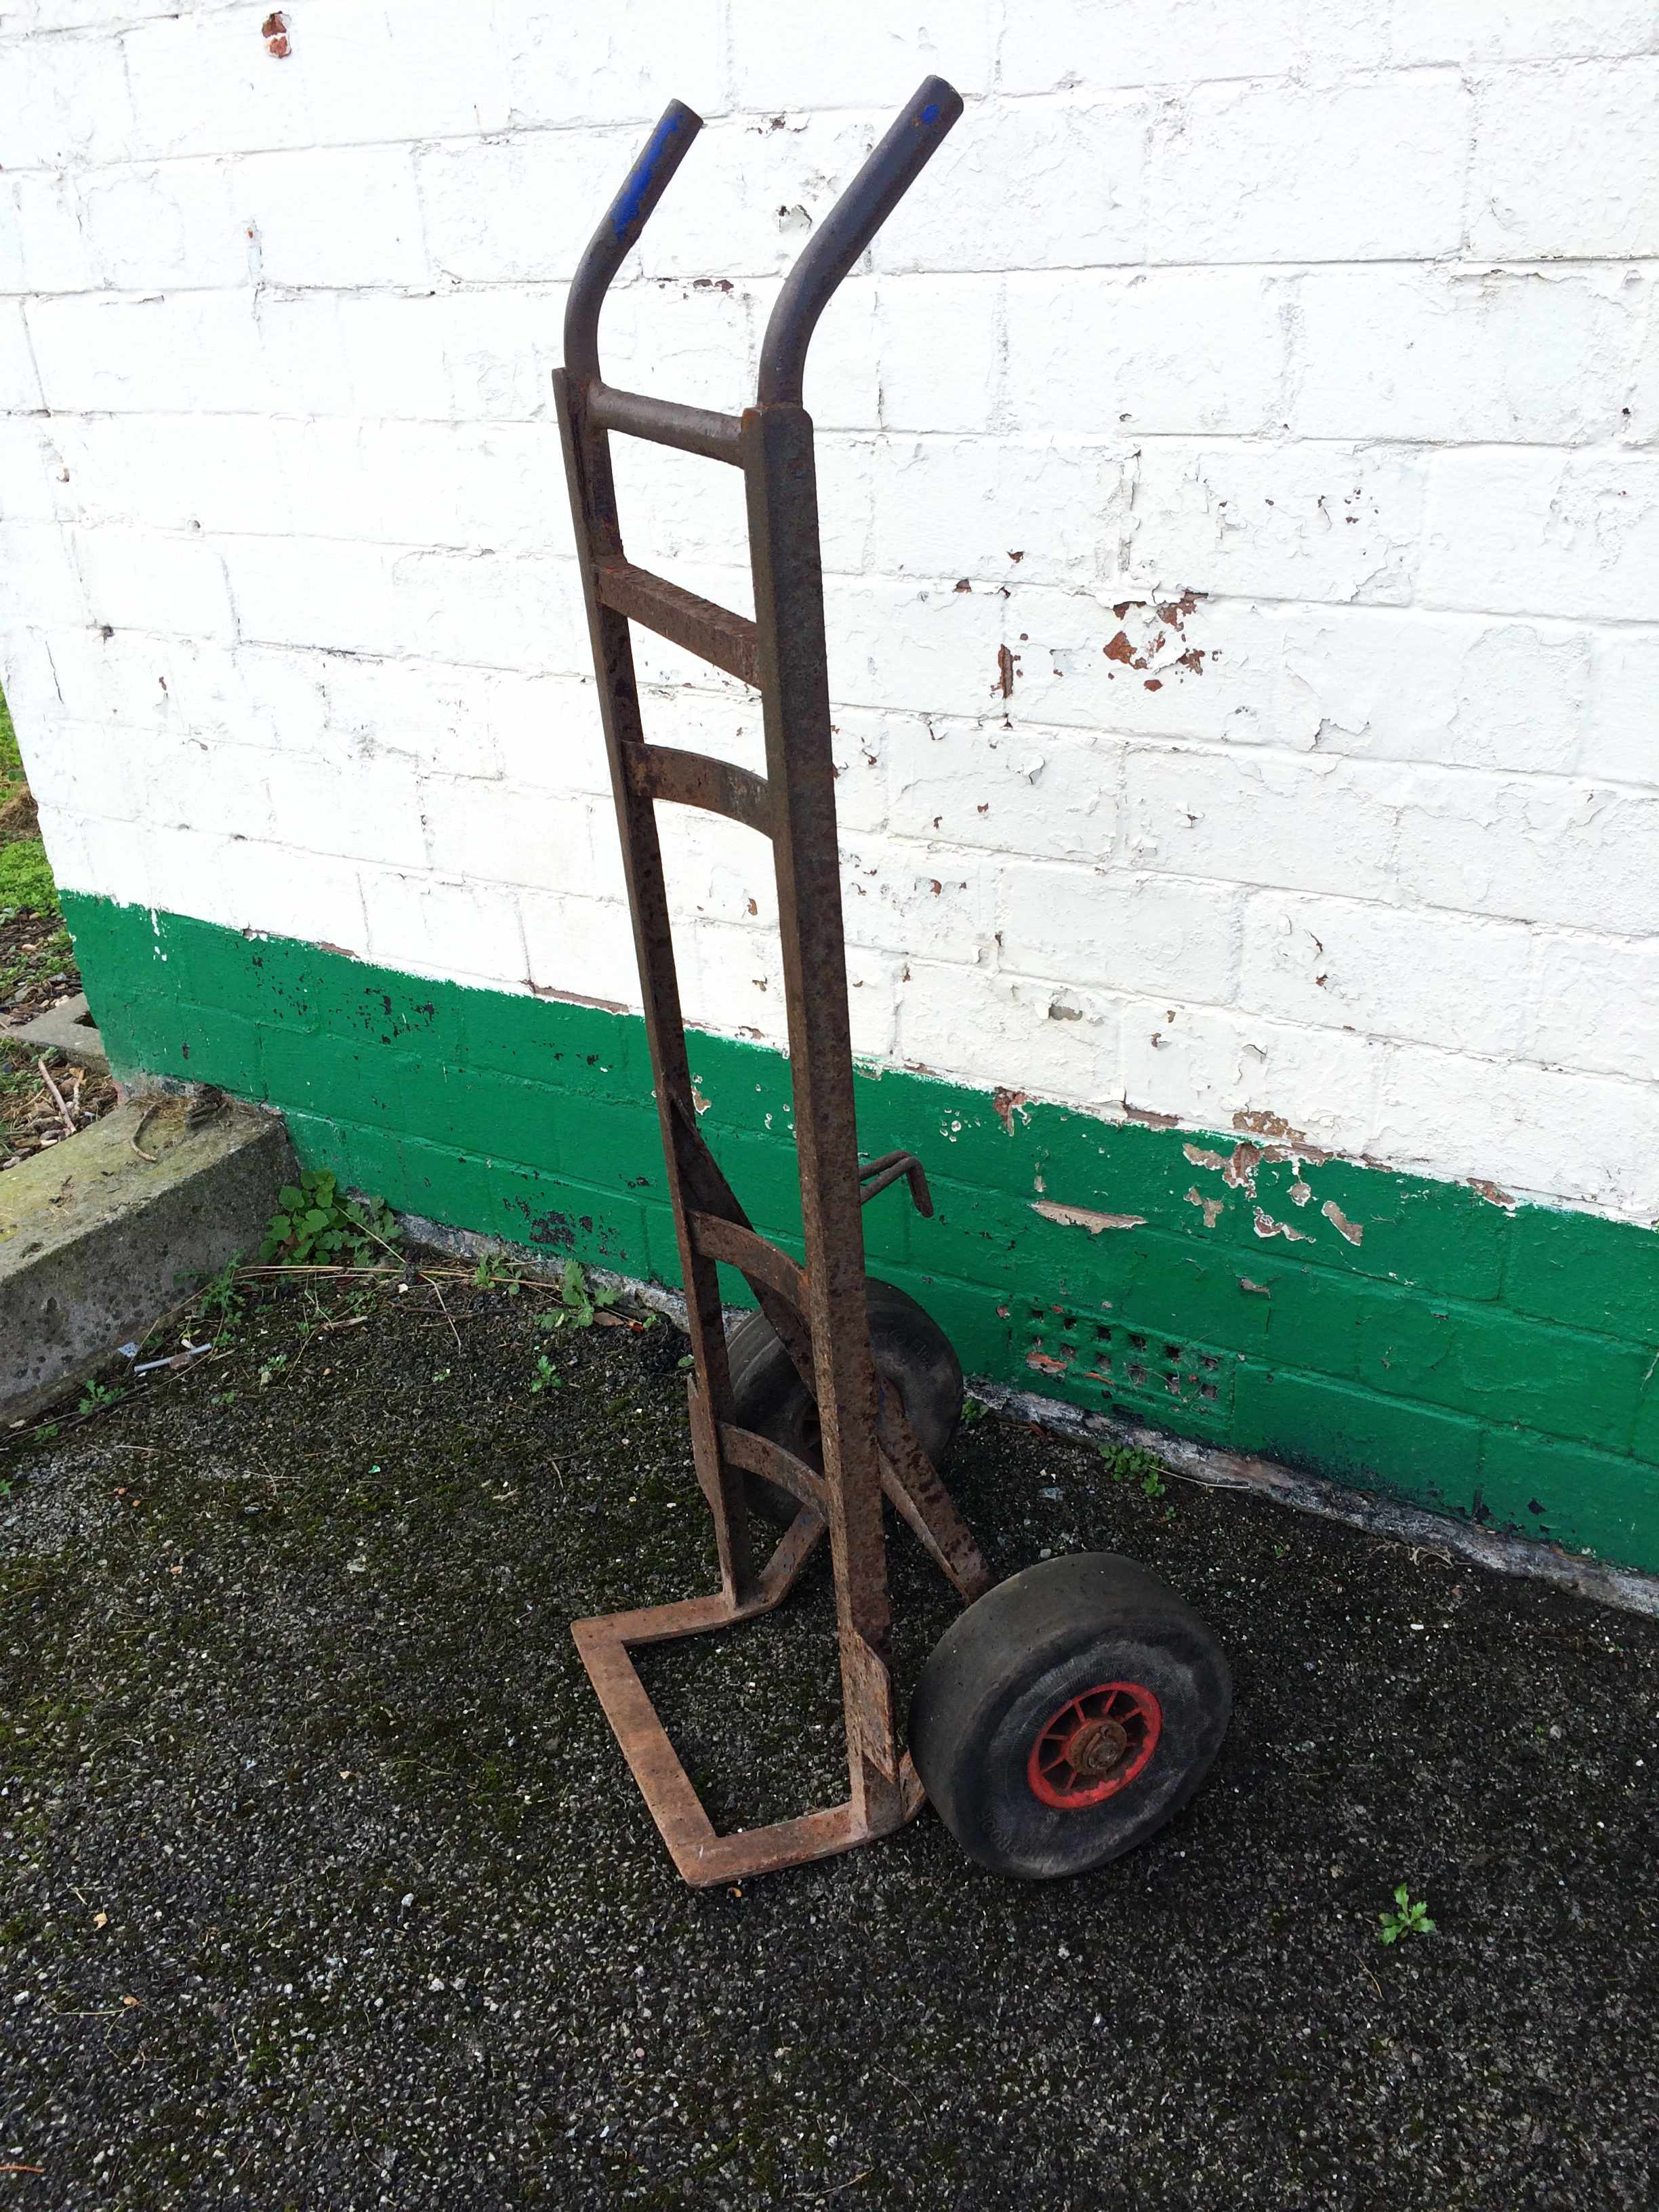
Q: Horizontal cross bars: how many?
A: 5